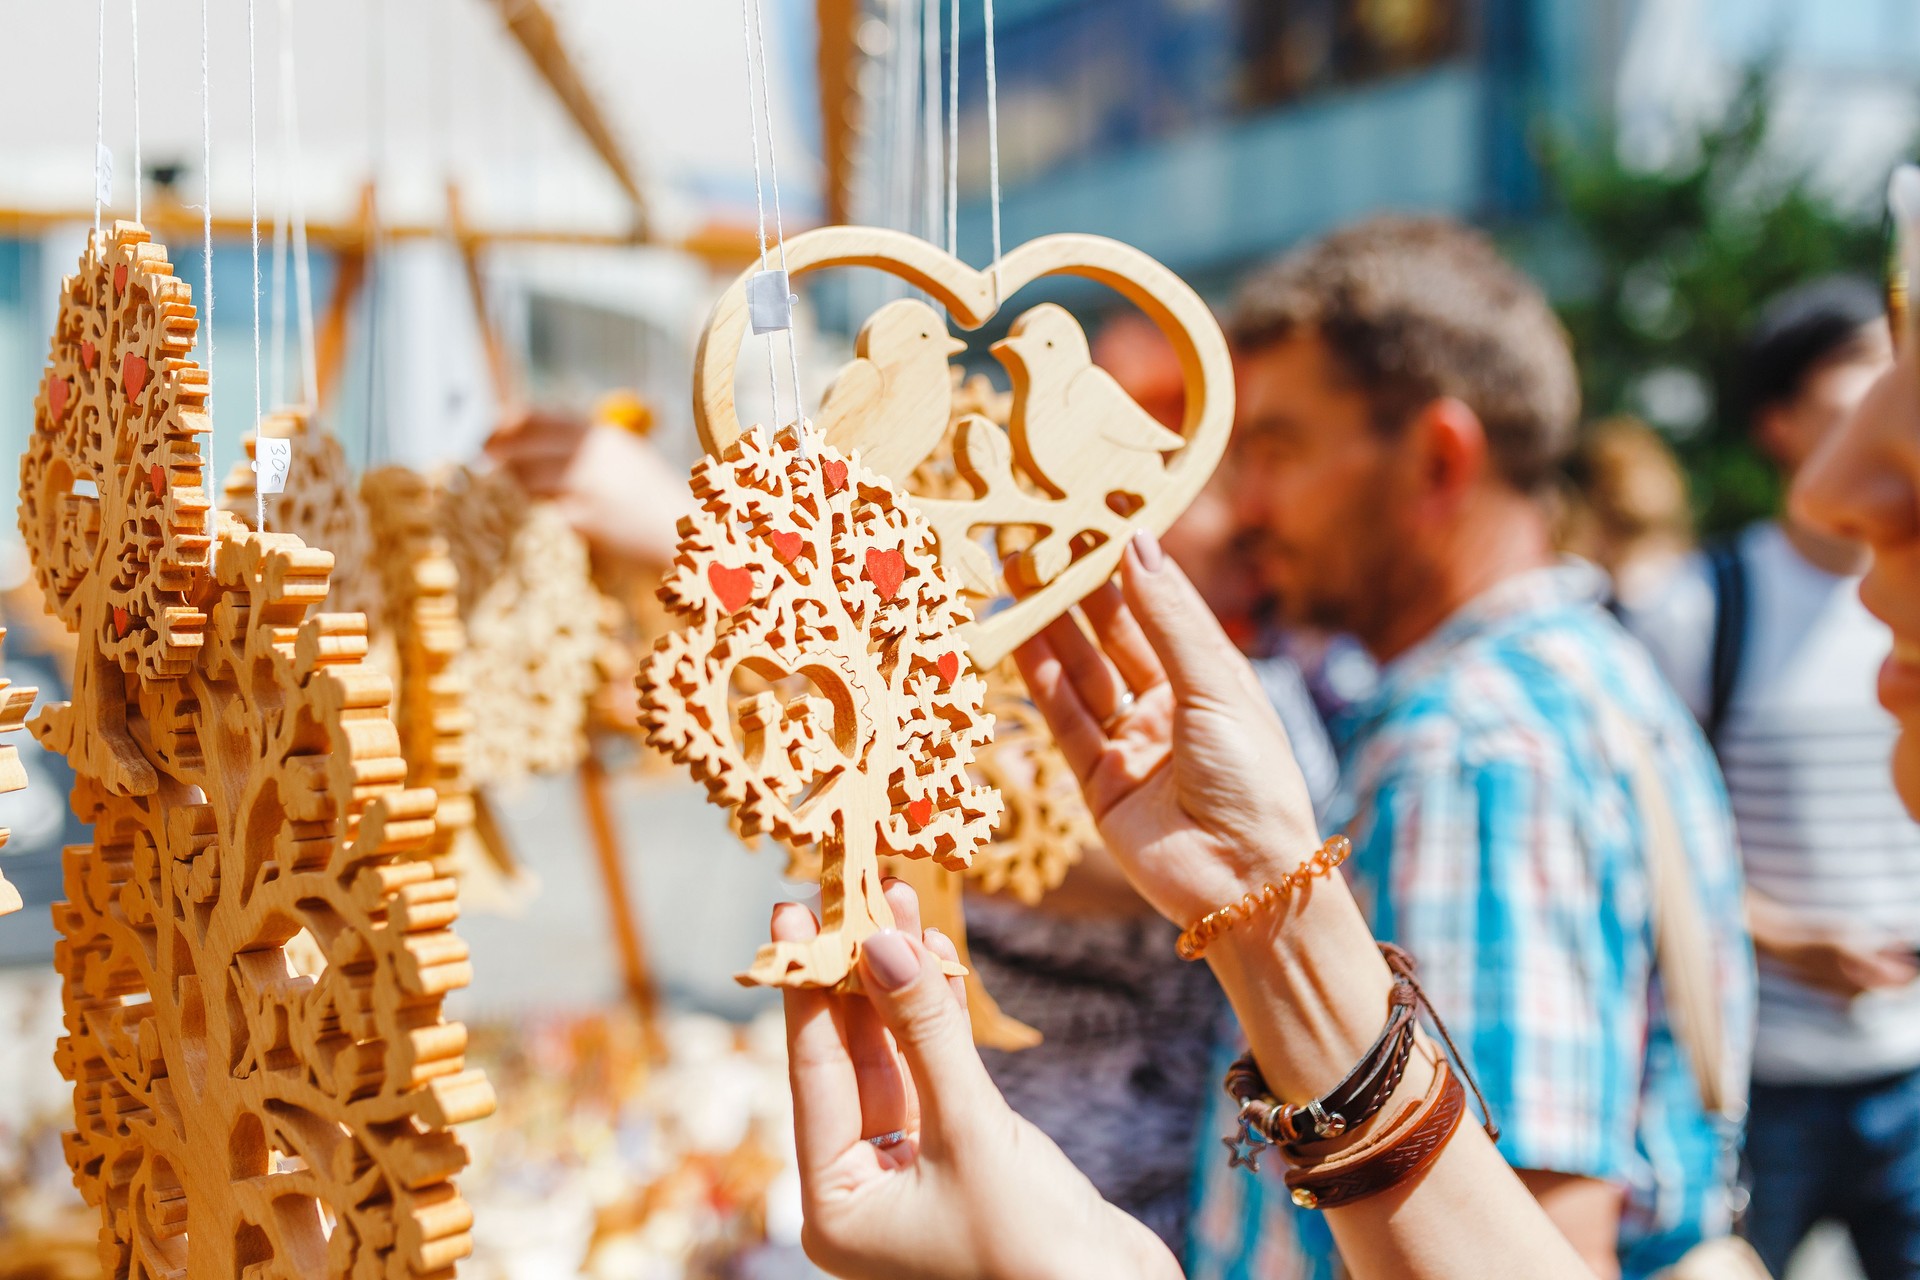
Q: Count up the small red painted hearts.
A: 12